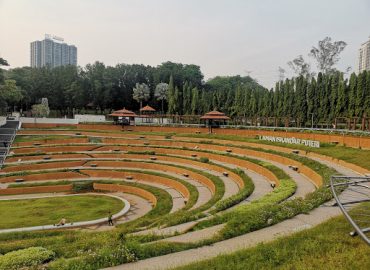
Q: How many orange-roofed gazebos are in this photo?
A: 3